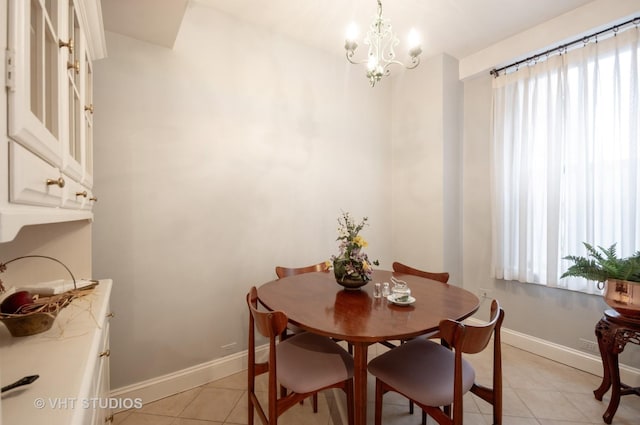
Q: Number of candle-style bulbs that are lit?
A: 3